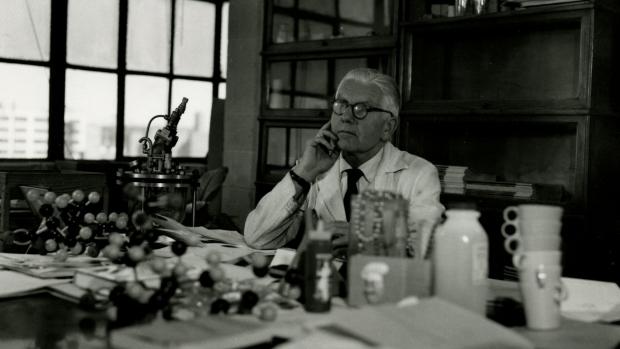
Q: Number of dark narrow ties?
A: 1